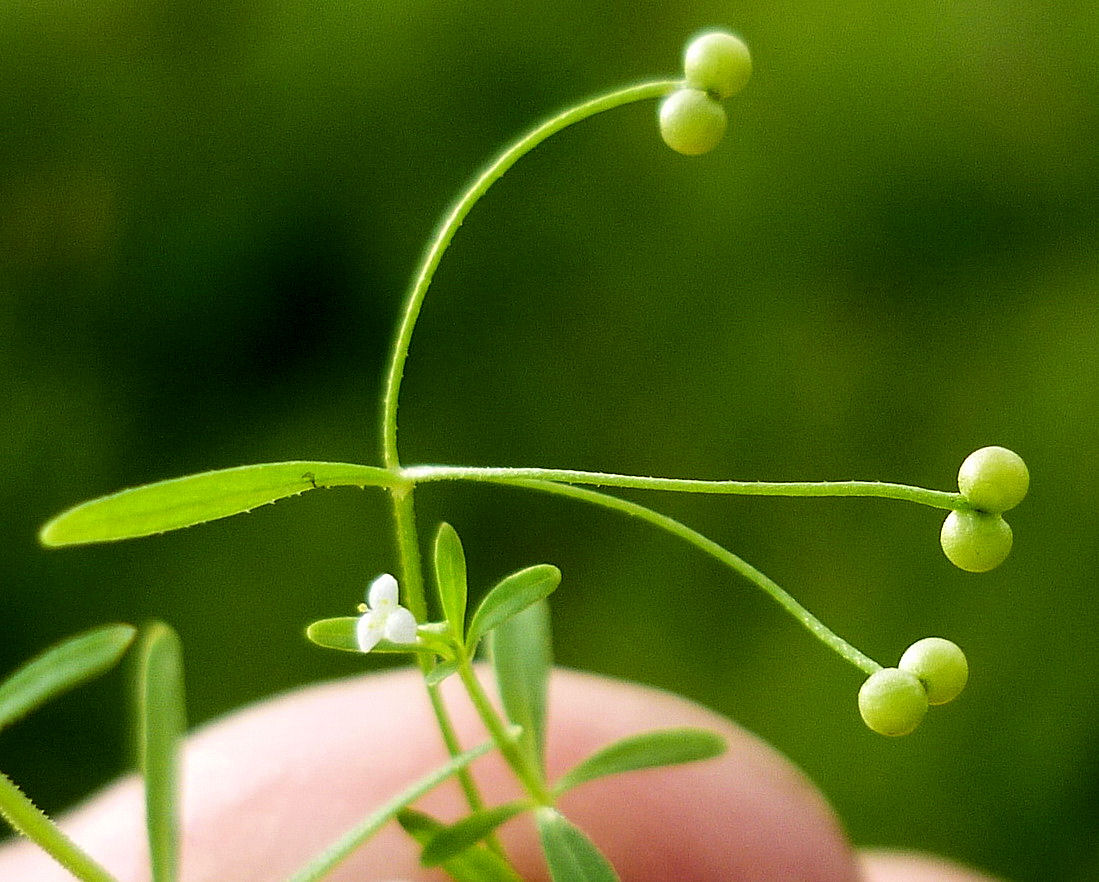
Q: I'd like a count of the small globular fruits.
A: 6